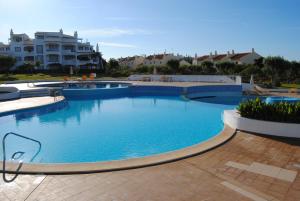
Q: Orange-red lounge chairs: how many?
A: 3